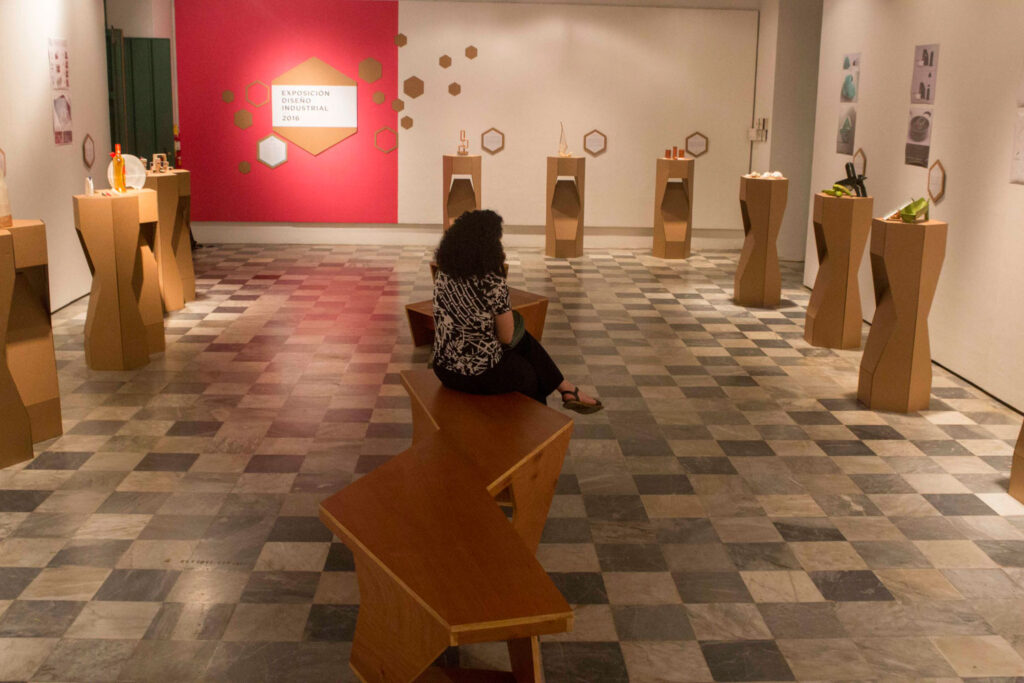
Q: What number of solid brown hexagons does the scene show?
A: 12